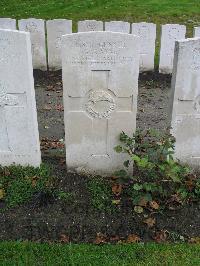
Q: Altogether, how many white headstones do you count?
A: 11